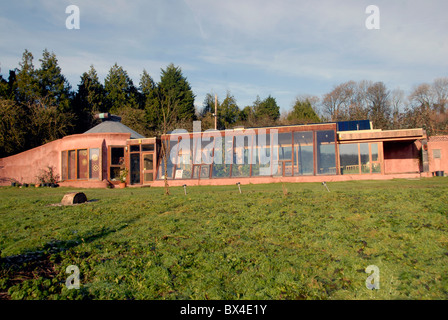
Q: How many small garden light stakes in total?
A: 3